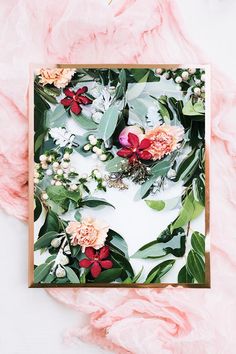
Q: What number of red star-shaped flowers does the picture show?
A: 3